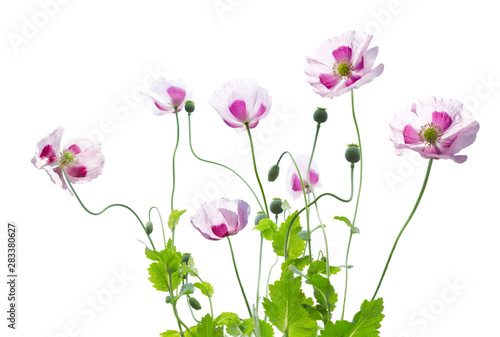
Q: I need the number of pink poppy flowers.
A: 7